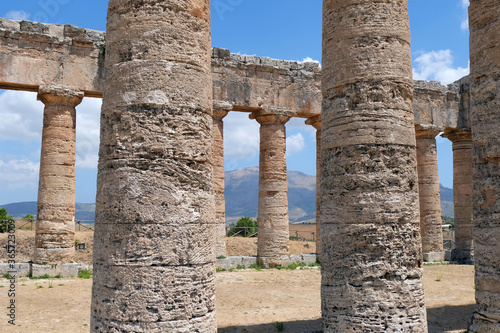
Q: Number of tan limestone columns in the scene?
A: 9